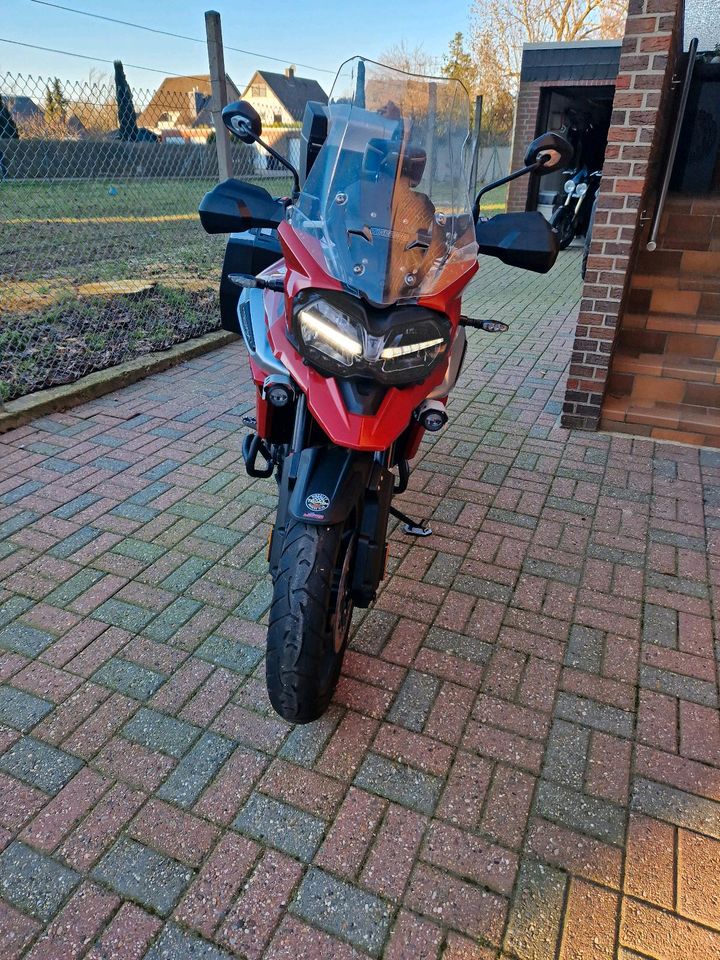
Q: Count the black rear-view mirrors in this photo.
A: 2